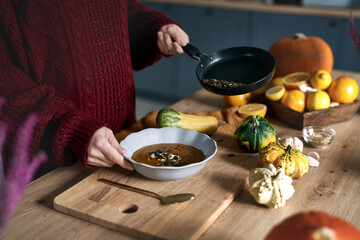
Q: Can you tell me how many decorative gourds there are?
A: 4